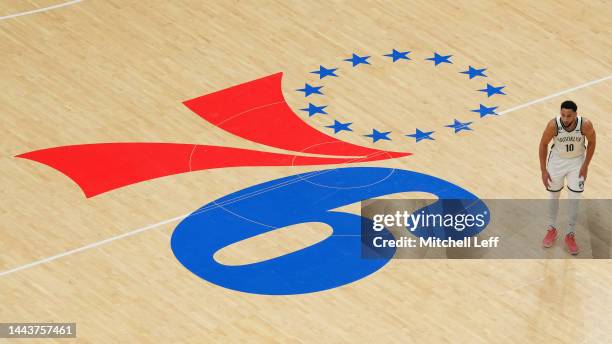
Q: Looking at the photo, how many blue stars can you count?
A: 13